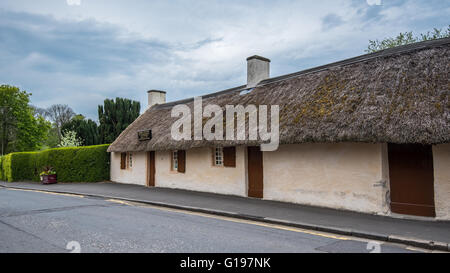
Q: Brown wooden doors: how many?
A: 3